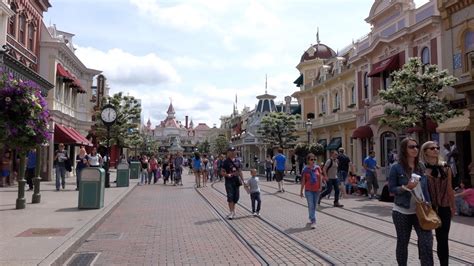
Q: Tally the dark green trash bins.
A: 3